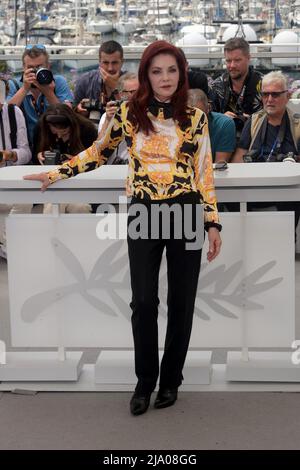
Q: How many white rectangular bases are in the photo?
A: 3